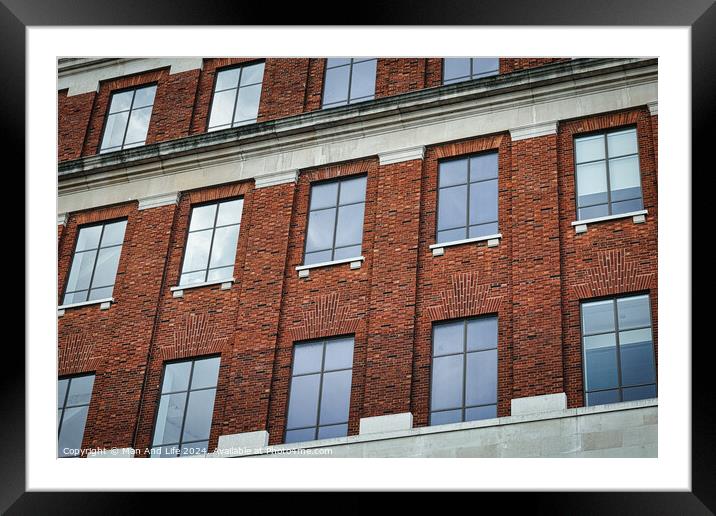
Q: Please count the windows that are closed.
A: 14